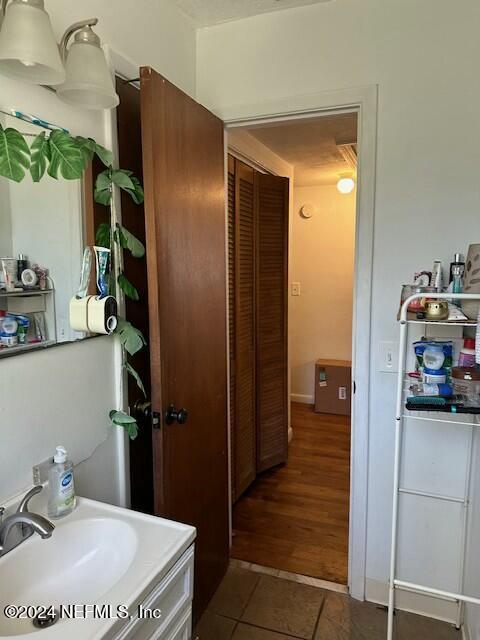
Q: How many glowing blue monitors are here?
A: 0